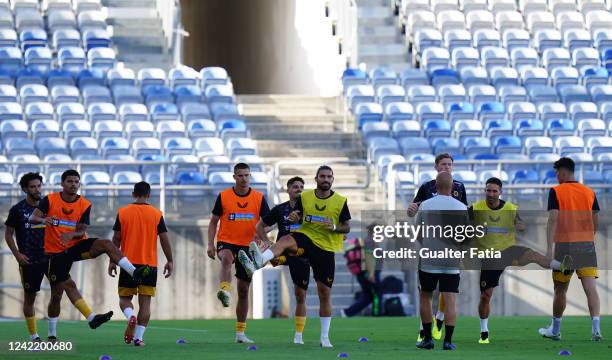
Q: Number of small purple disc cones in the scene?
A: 6